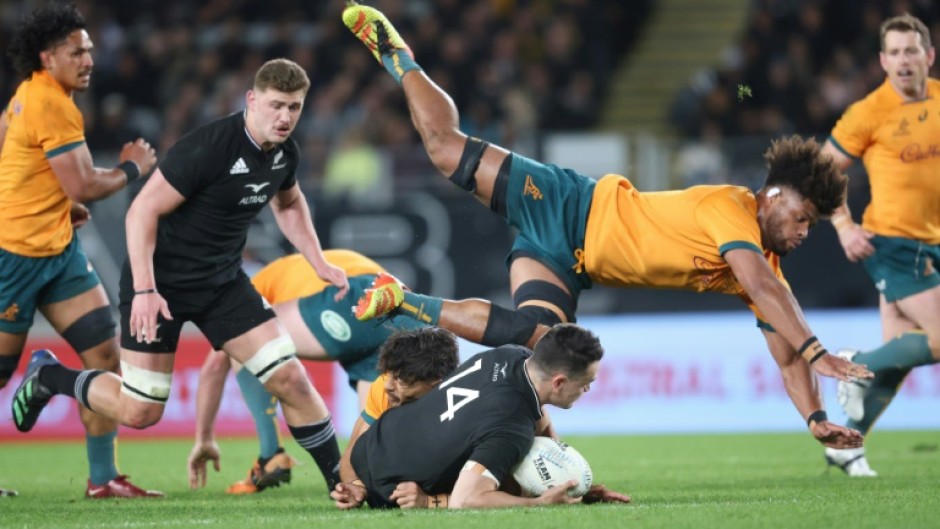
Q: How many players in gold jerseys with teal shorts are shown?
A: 5